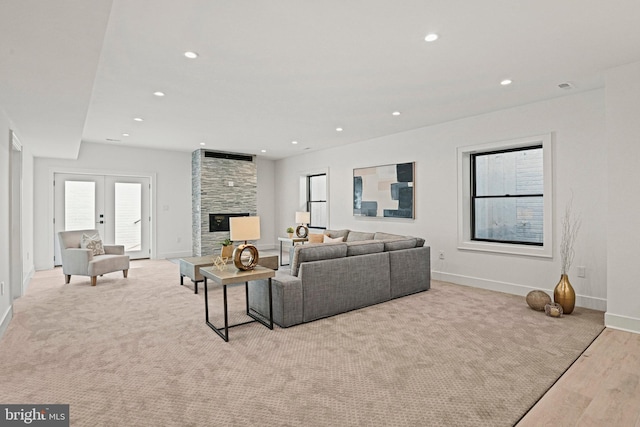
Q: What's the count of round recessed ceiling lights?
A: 11